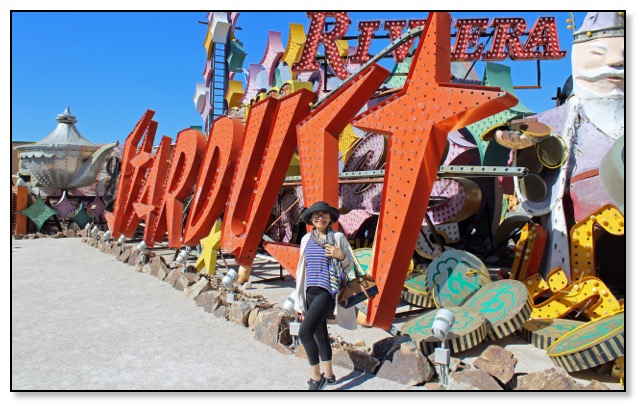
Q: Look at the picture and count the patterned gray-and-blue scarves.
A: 1